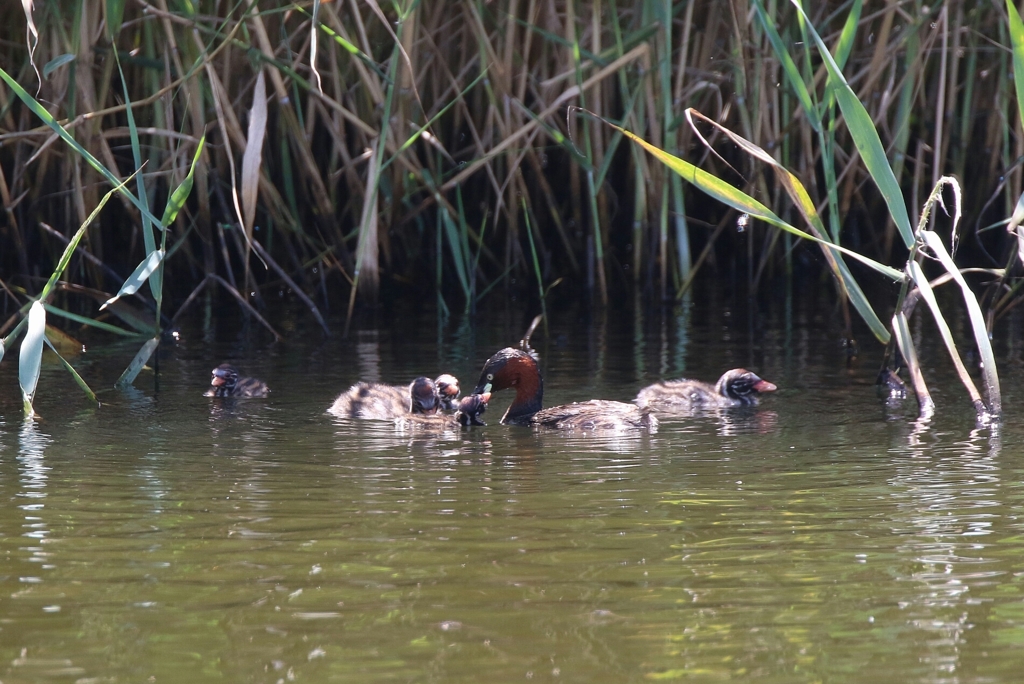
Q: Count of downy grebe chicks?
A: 5